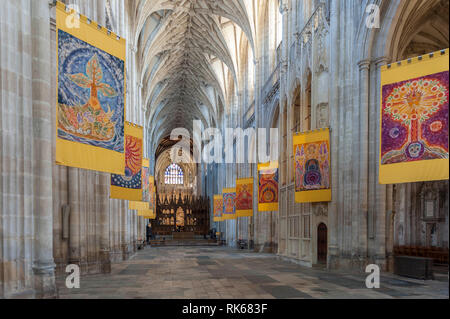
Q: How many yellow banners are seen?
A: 11